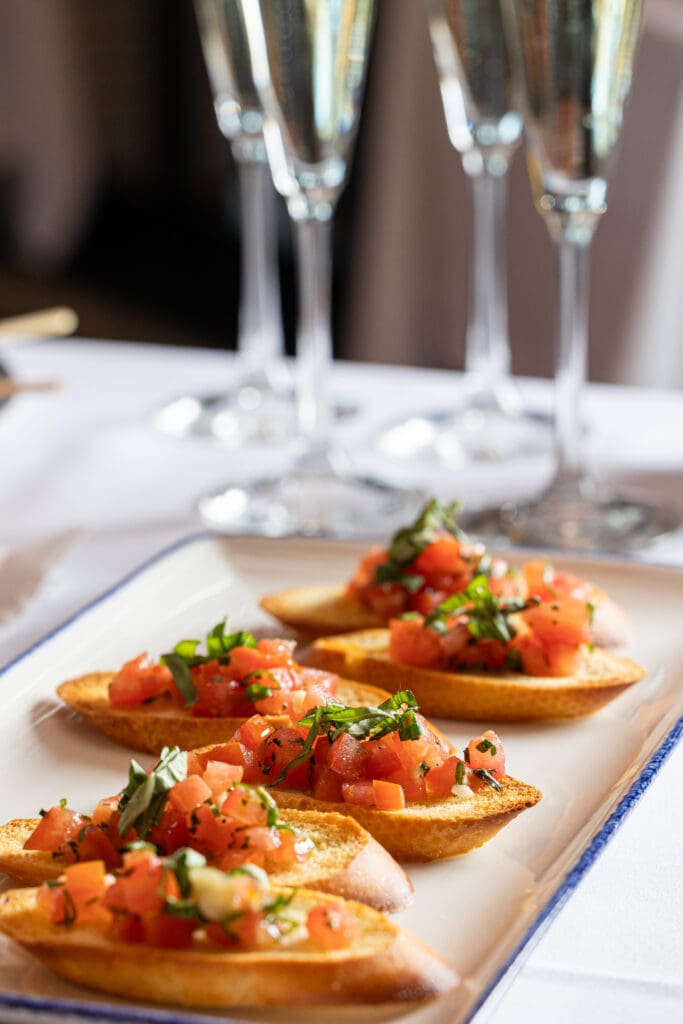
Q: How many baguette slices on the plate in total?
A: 6